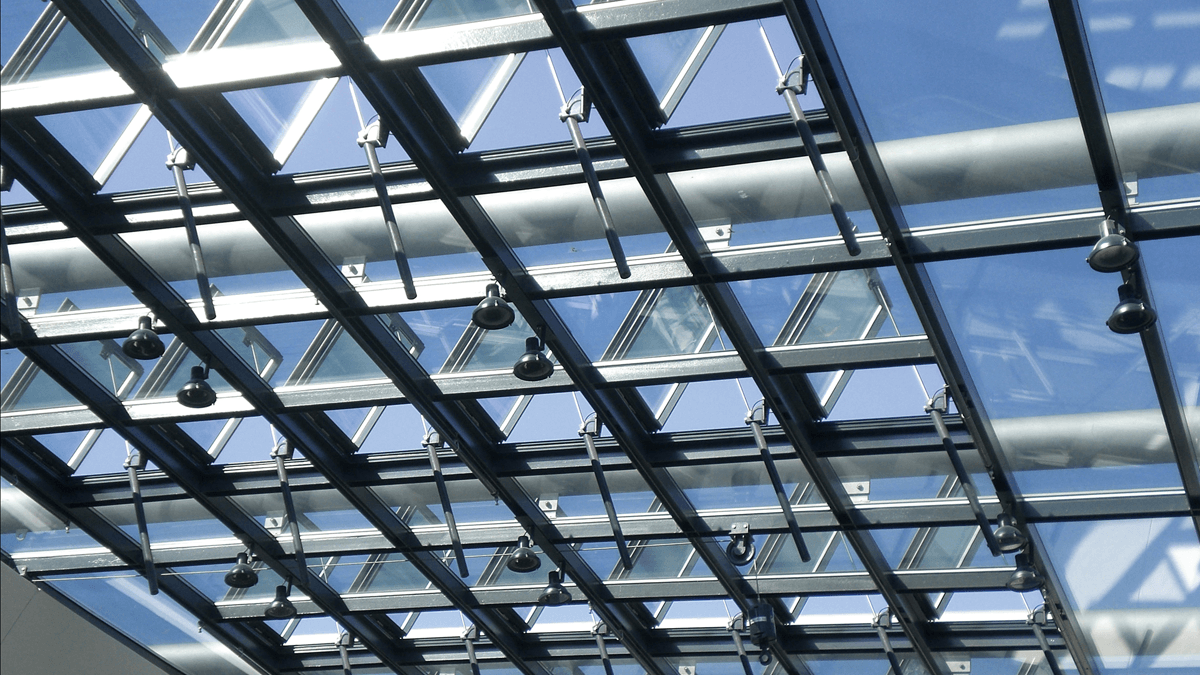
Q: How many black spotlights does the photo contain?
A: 12